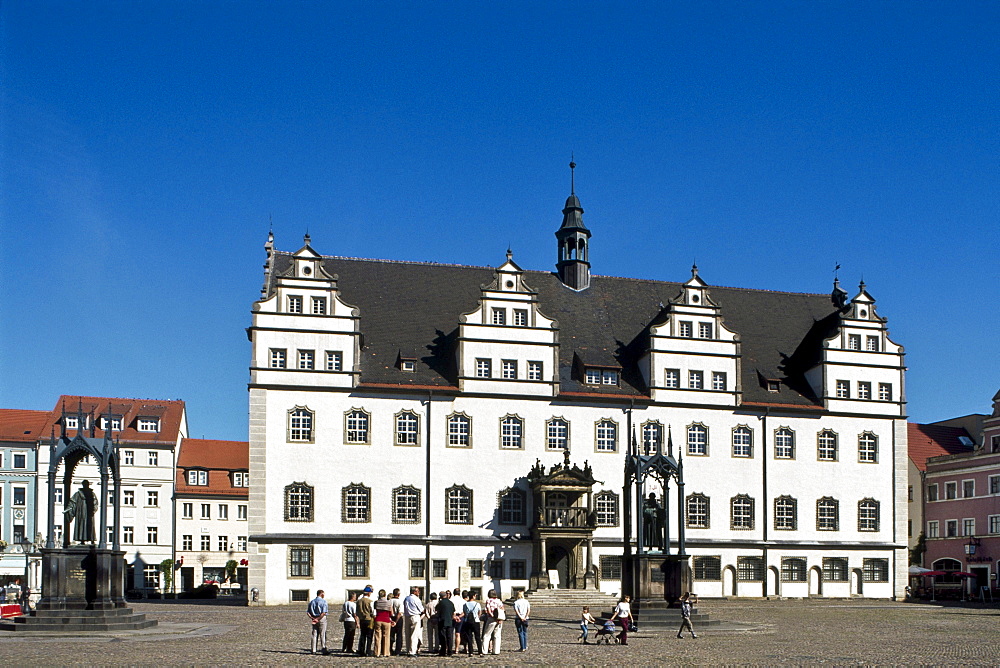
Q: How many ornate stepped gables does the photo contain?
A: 4